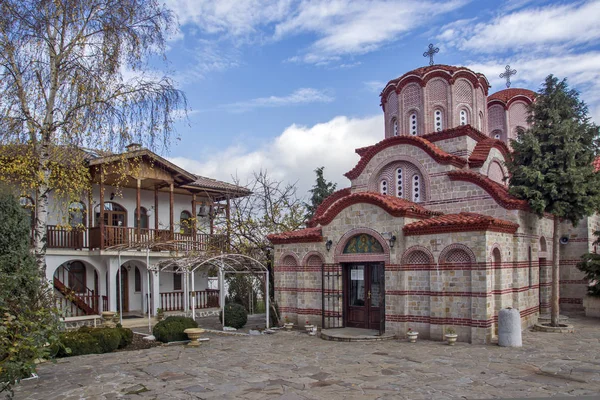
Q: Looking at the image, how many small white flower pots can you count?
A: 4